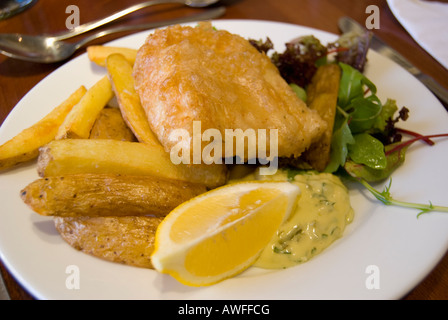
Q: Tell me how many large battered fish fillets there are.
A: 1